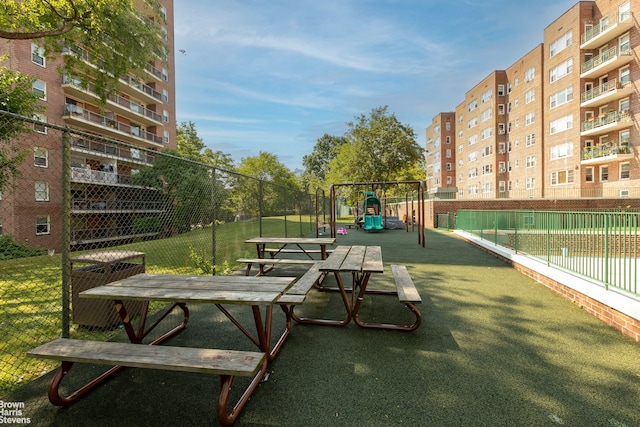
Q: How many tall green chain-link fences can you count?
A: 1